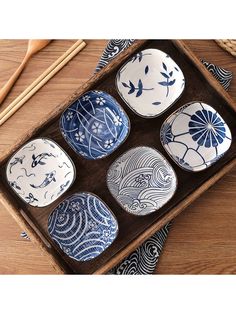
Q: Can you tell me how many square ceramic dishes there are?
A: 6